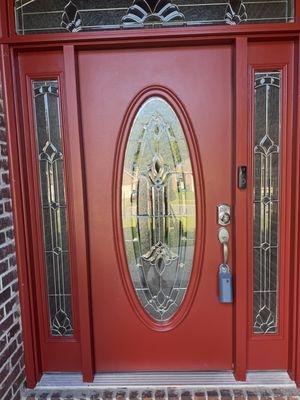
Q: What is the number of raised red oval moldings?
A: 1